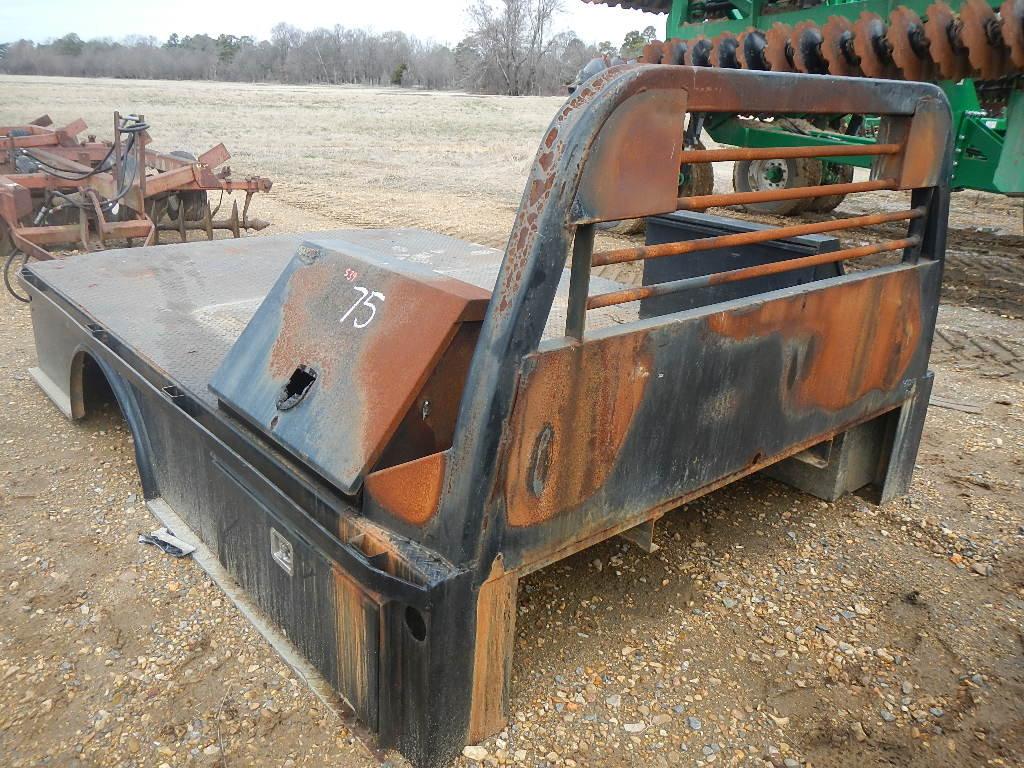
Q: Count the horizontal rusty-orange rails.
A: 4